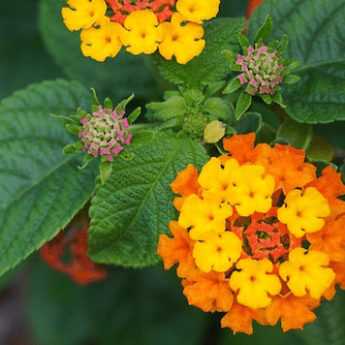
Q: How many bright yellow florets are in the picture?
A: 12